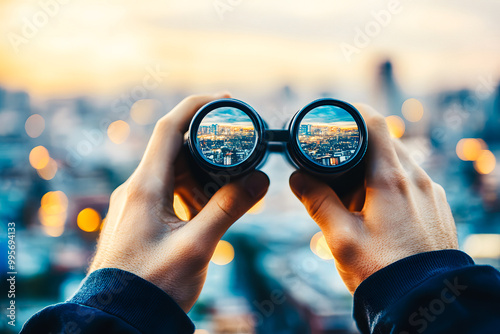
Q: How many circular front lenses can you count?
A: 2